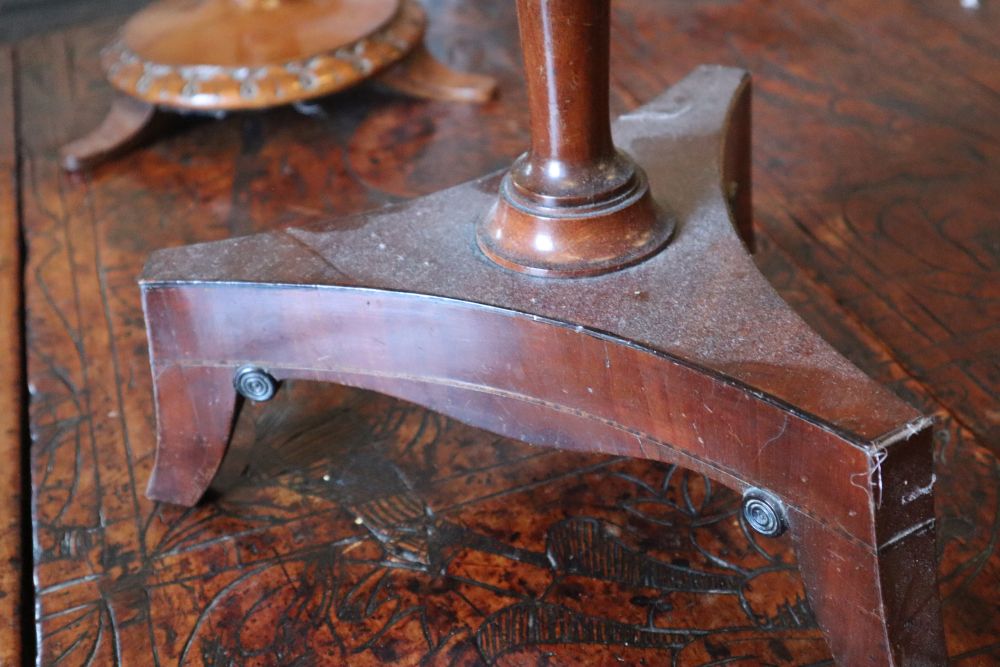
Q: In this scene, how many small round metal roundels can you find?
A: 2